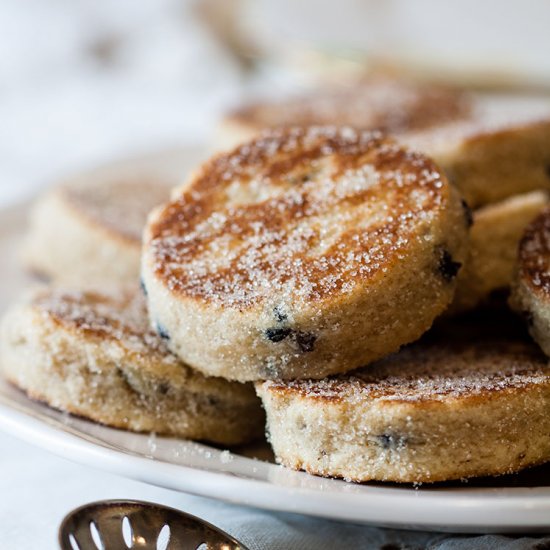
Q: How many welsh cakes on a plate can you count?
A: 8